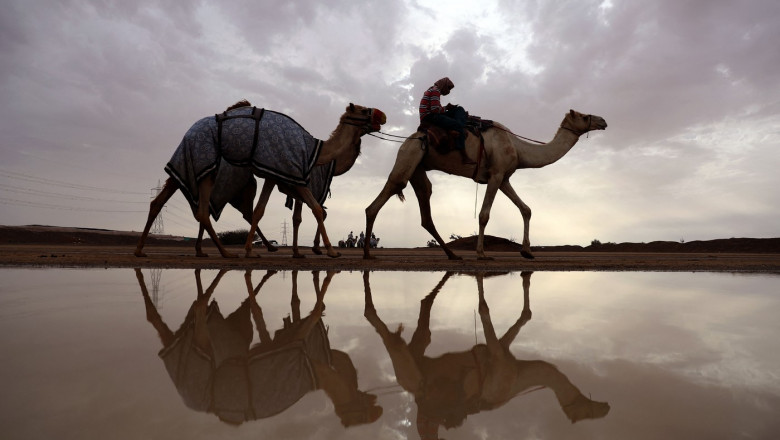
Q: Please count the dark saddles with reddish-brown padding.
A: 1